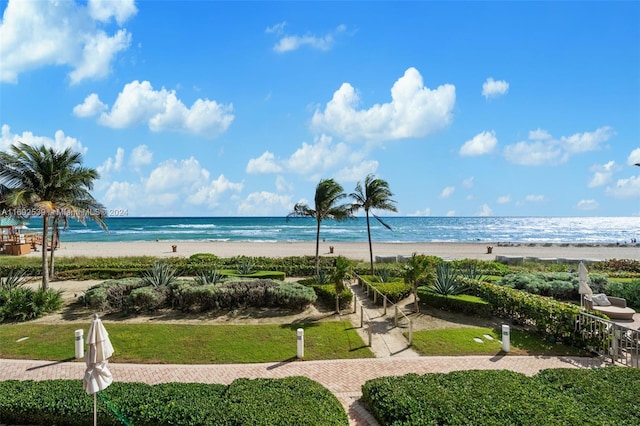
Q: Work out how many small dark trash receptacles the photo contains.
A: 3